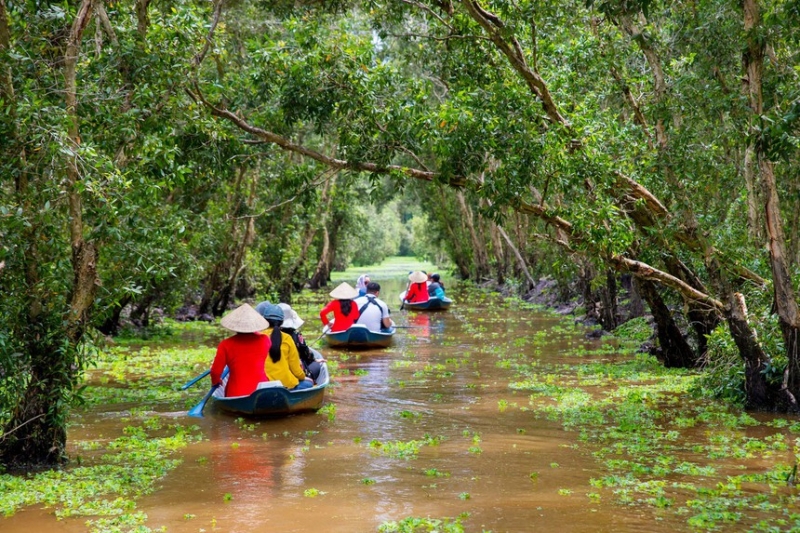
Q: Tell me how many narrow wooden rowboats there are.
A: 3